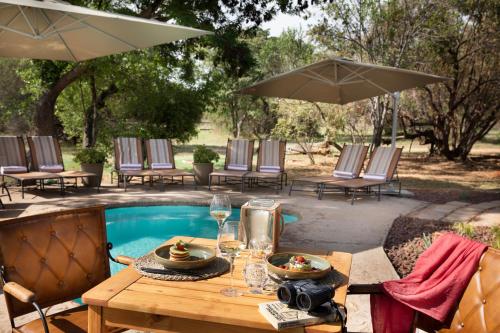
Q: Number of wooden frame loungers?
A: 8